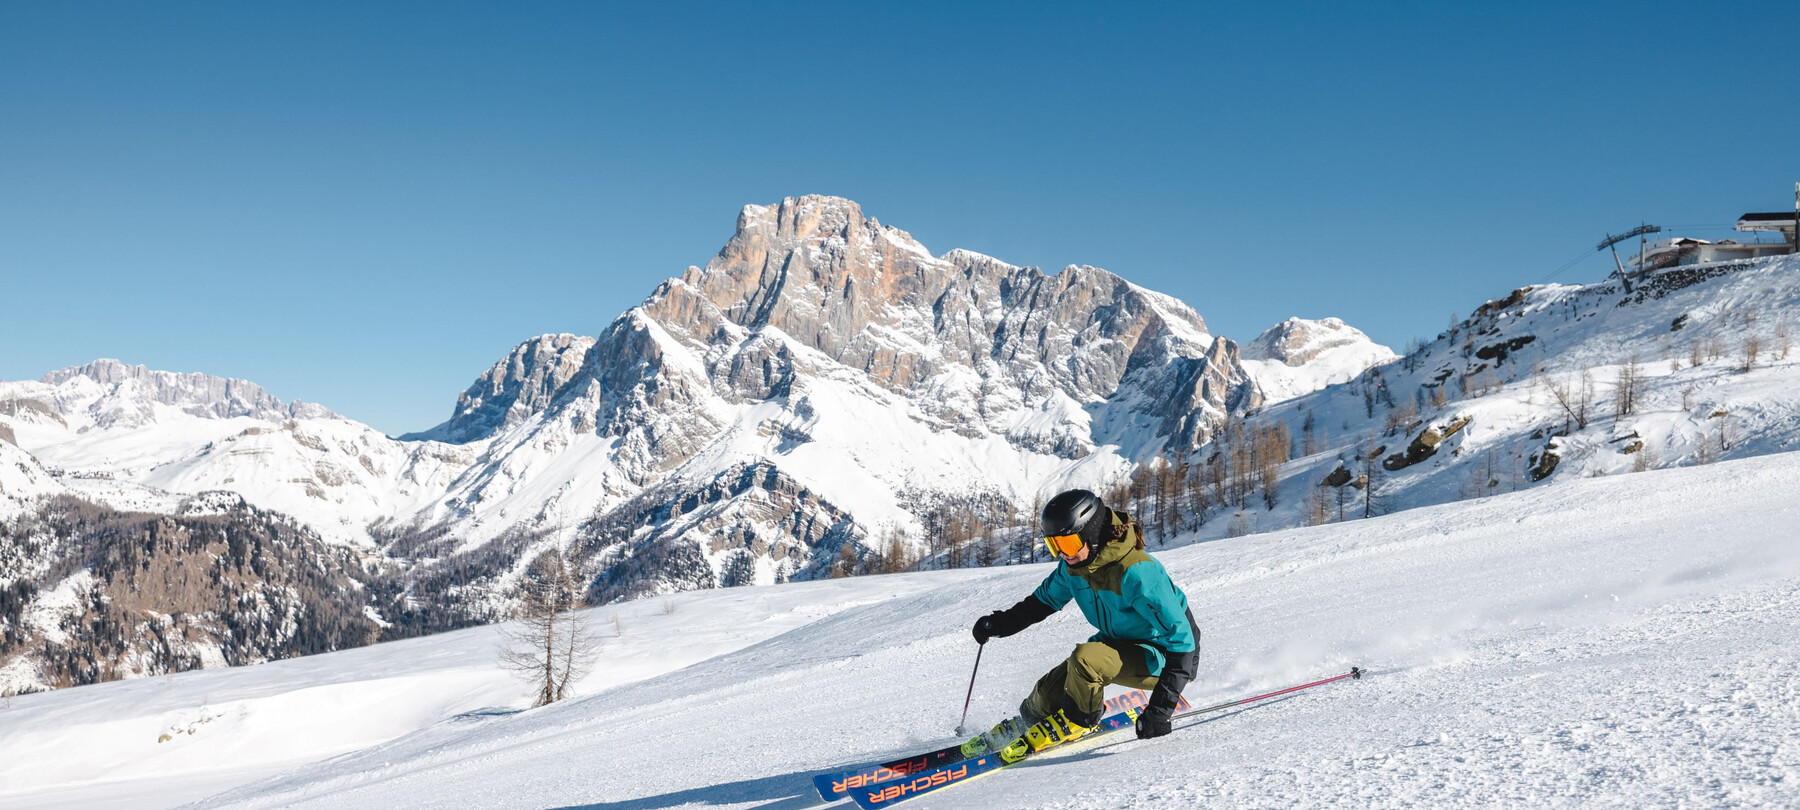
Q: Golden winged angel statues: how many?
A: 0